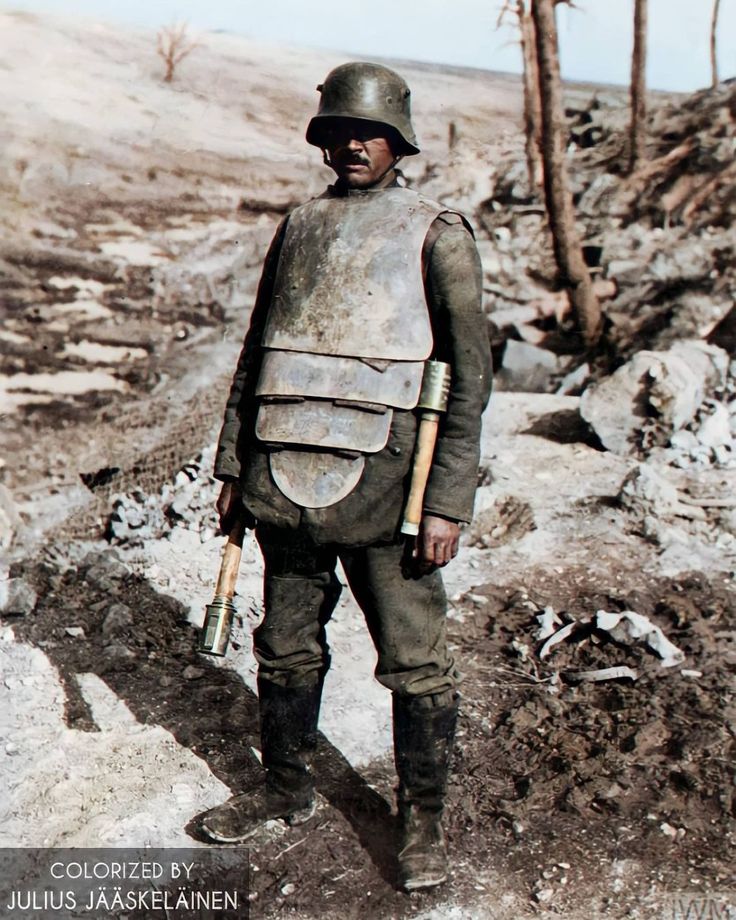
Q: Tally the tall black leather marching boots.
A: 2